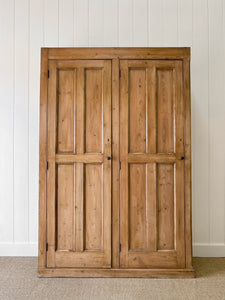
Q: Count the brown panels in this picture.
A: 8